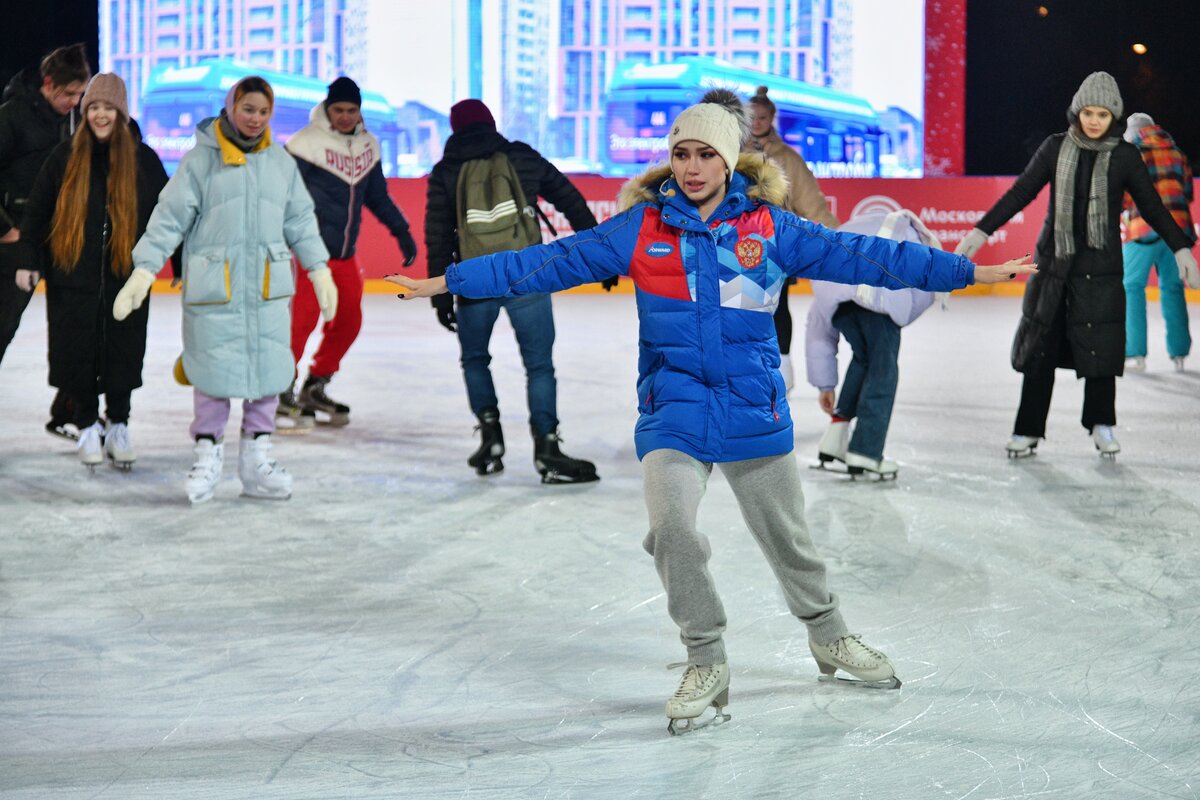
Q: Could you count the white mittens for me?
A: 4